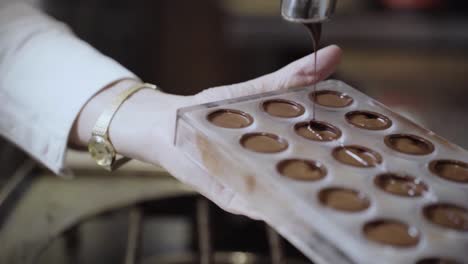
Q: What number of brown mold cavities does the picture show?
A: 15